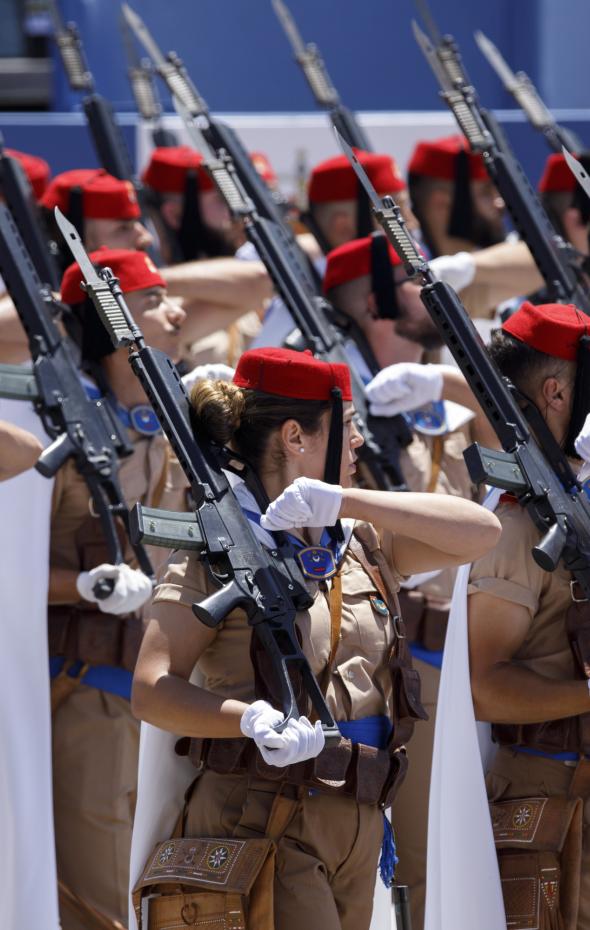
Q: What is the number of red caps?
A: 11